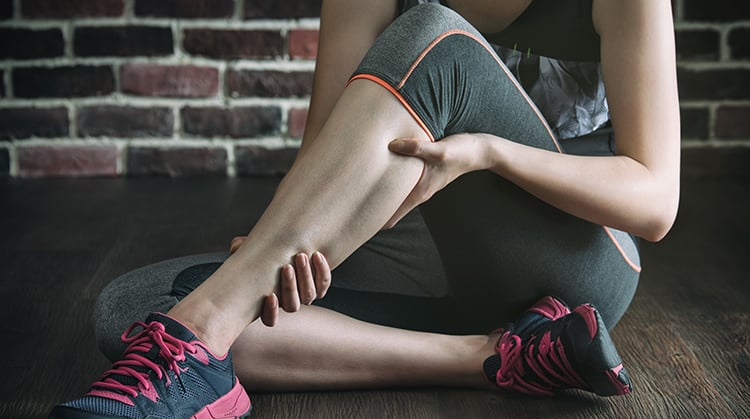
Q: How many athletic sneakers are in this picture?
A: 2